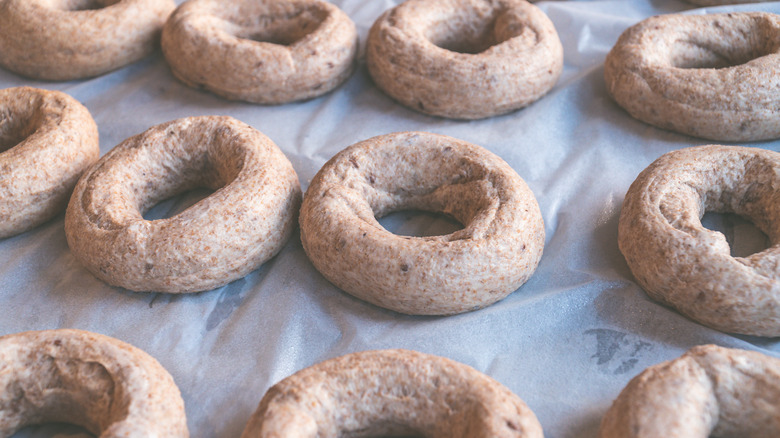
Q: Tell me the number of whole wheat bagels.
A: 11